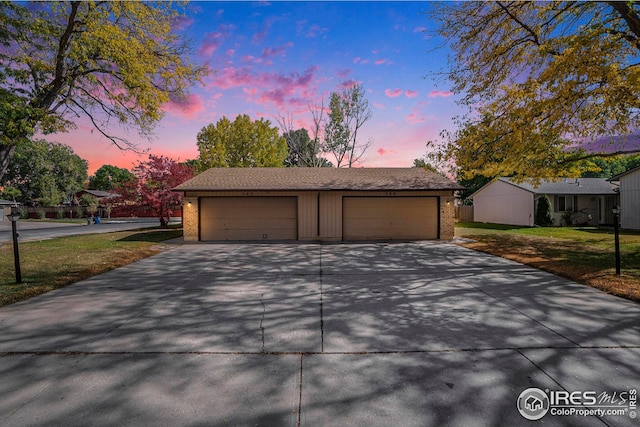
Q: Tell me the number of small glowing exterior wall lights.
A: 2